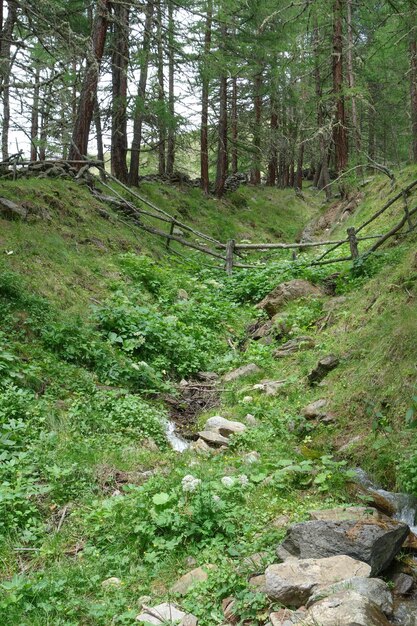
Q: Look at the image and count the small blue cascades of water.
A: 2